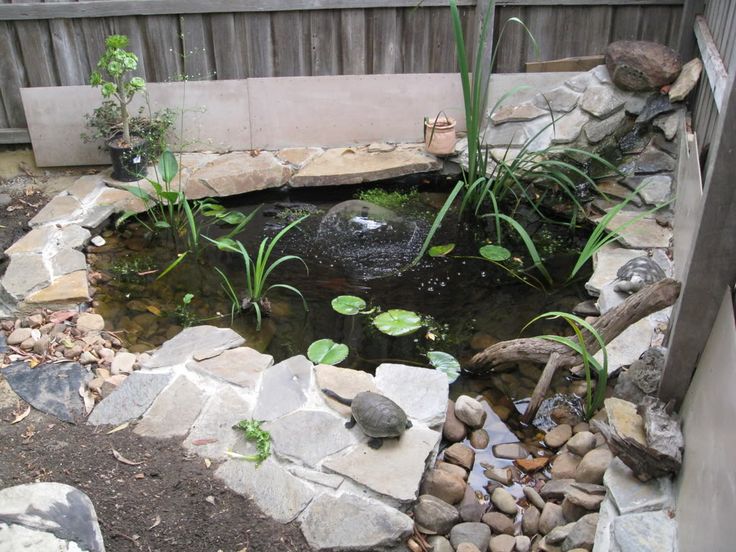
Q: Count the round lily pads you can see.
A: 6